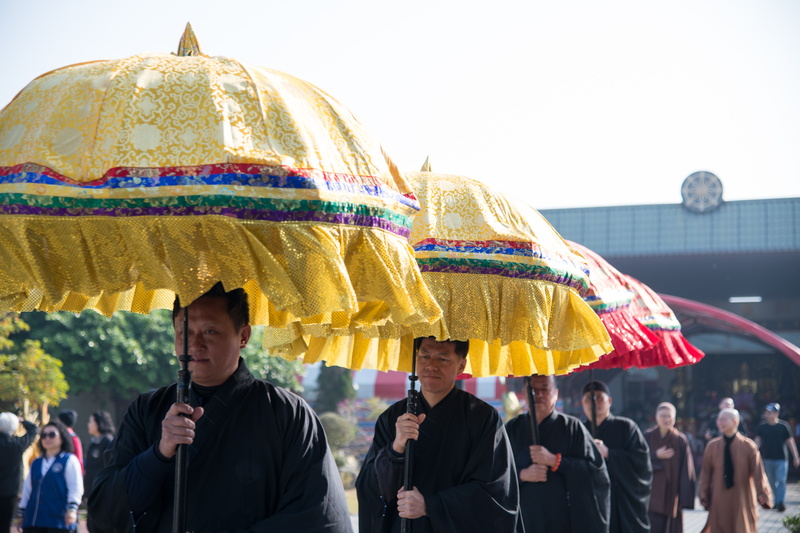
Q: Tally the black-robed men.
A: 4